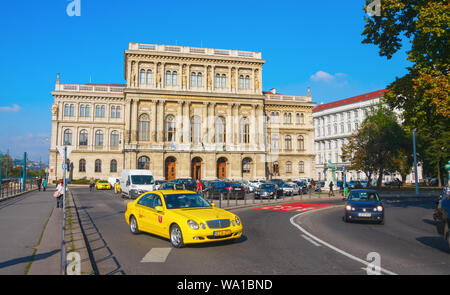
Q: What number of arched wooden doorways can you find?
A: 3